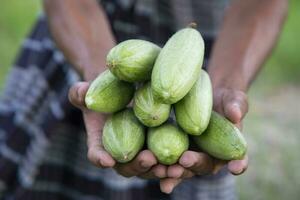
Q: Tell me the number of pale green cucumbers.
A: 8